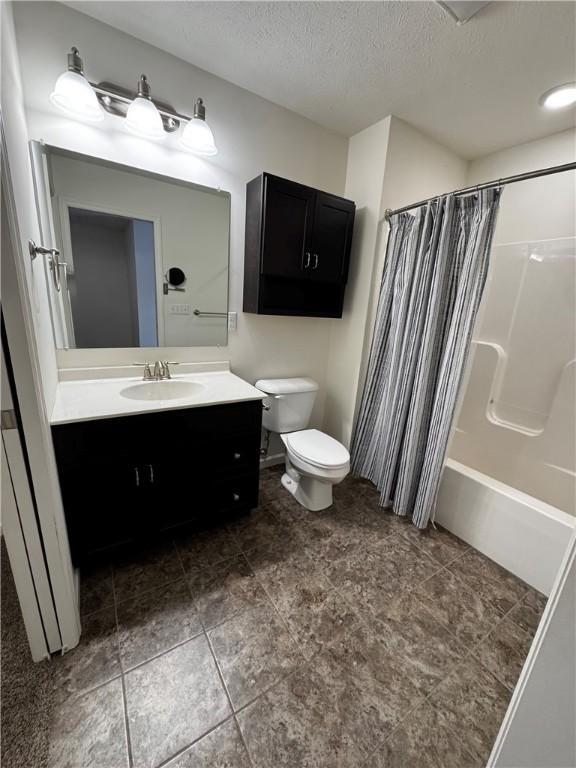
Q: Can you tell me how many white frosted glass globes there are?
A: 3